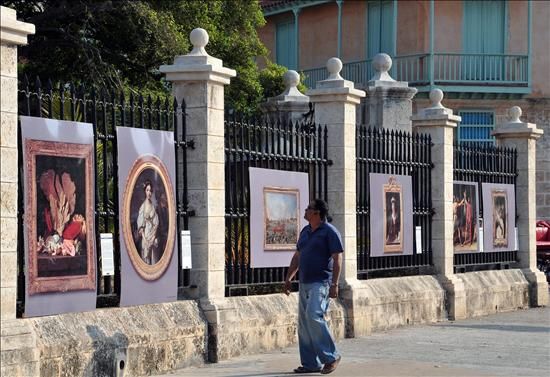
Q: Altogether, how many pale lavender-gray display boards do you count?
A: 6